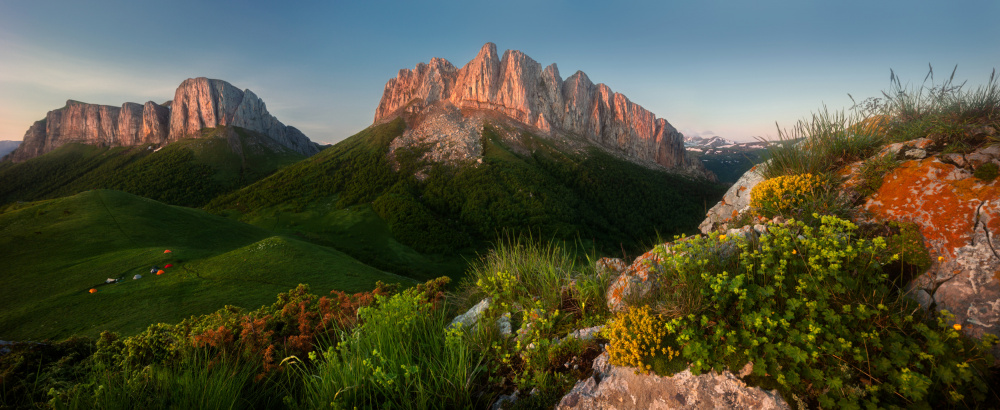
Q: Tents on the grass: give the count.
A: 7